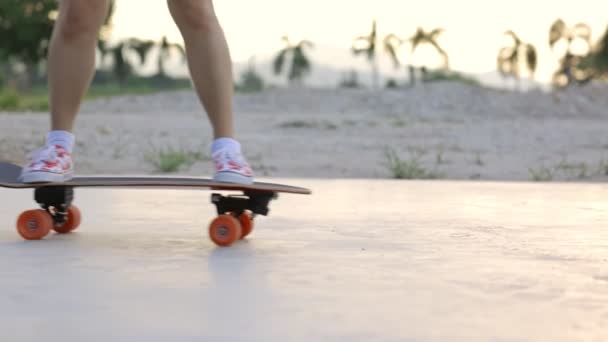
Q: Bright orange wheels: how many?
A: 4